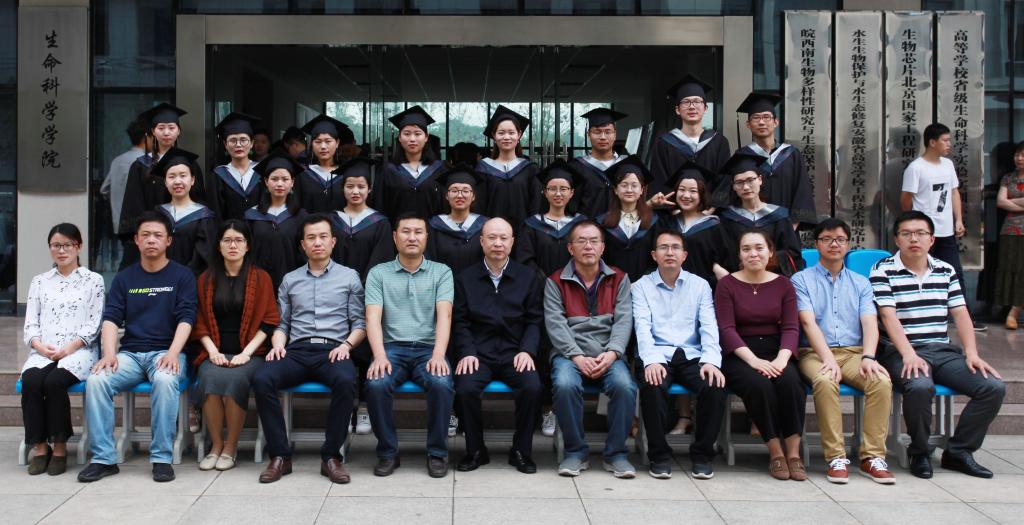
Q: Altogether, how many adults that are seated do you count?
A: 11